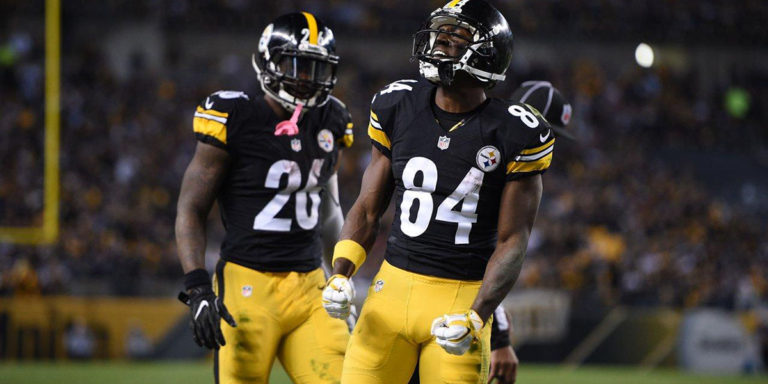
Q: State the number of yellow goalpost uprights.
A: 1